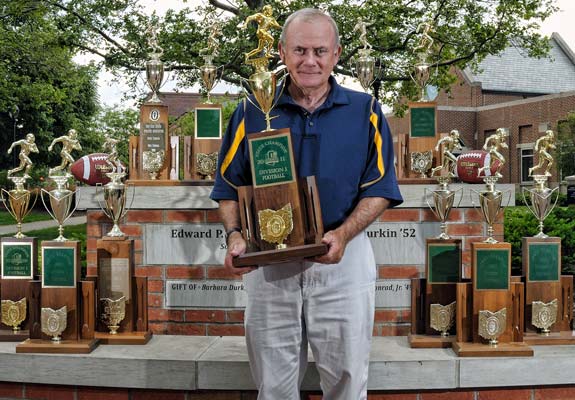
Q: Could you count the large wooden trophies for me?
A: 11